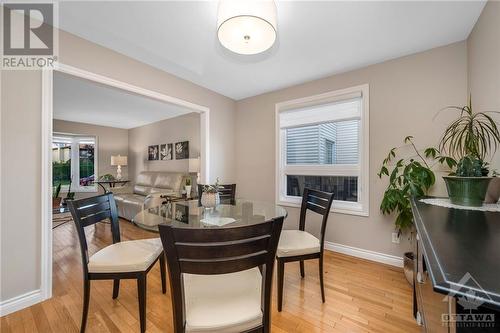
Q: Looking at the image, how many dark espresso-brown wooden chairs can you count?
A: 4